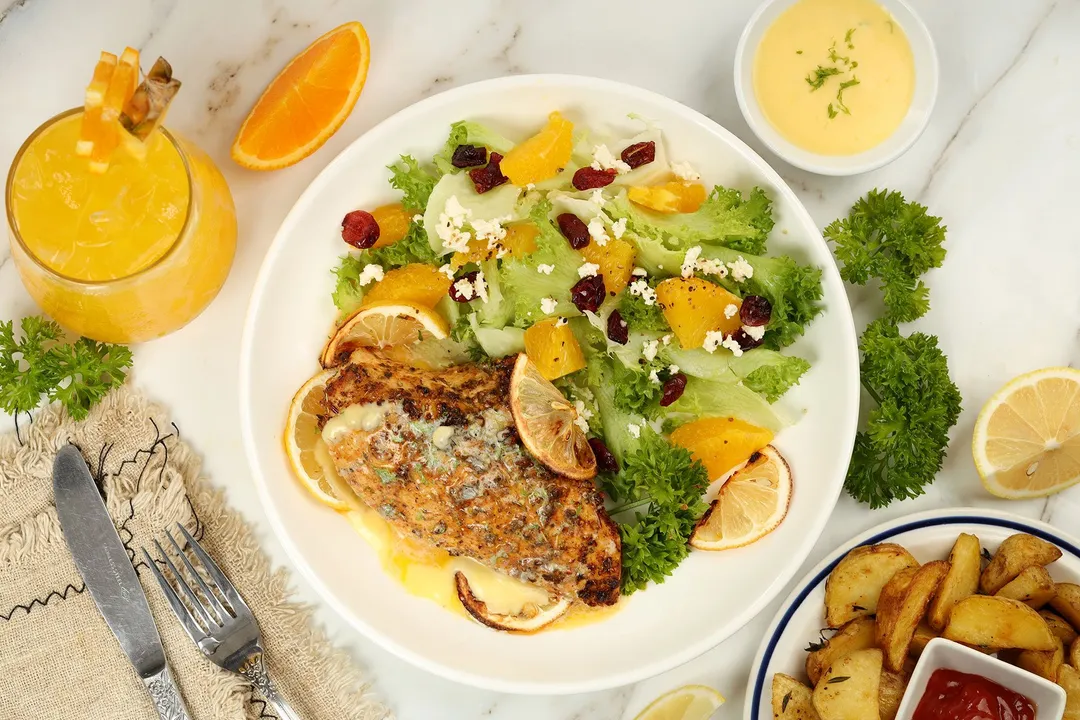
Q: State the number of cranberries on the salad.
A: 13